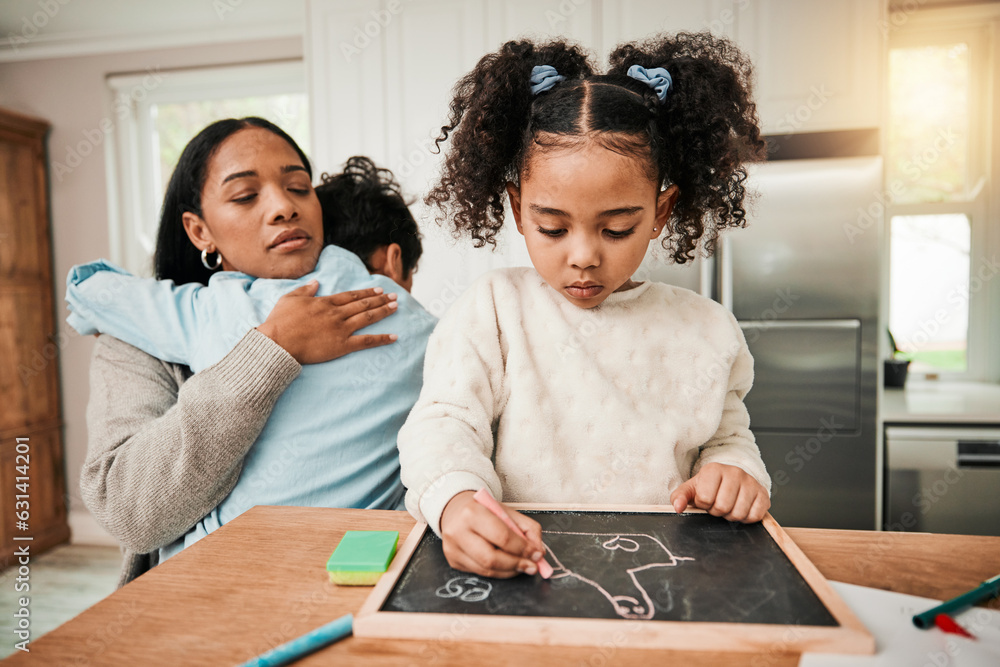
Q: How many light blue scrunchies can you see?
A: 2